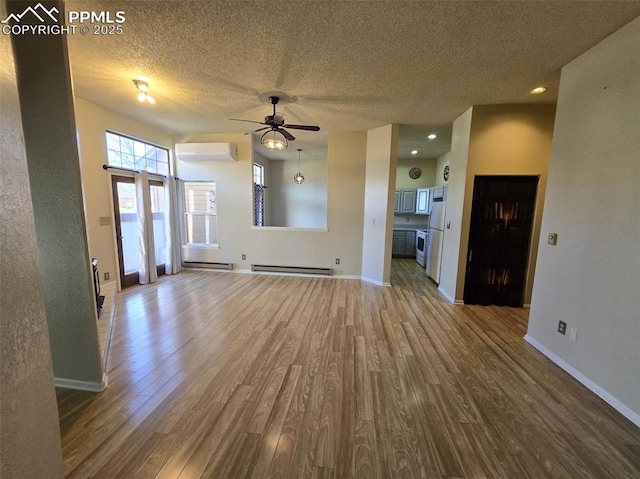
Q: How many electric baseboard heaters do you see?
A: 2